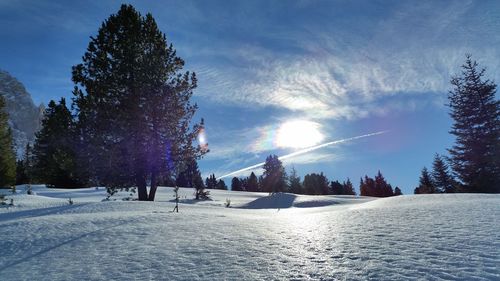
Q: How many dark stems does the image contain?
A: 2